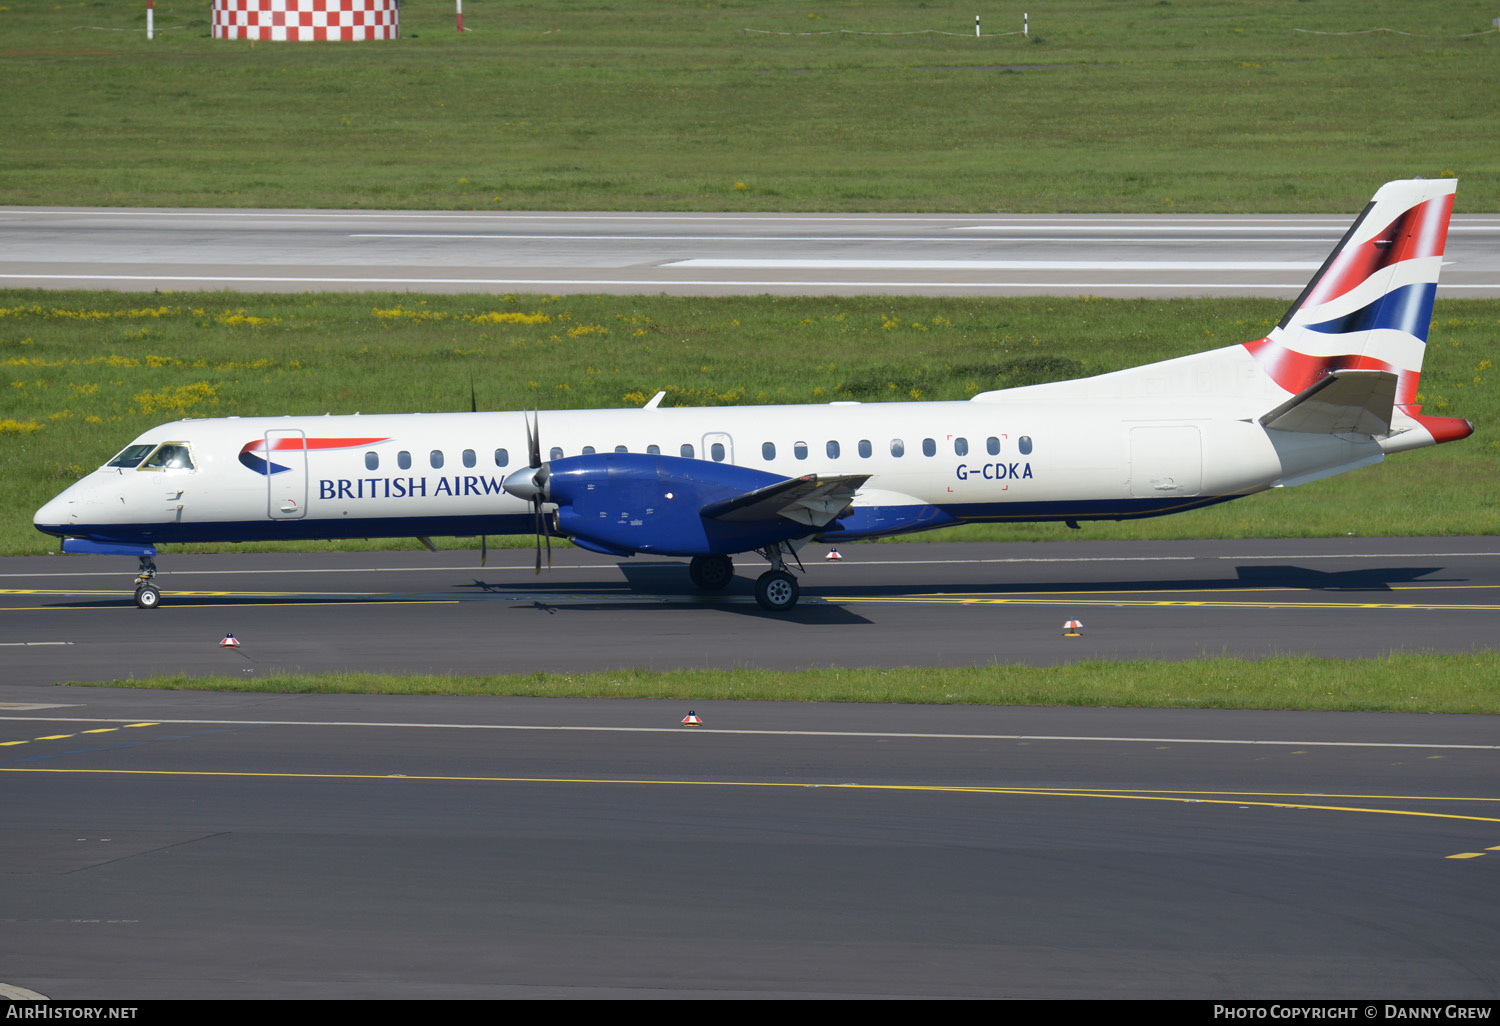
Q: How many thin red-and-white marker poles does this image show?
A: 2